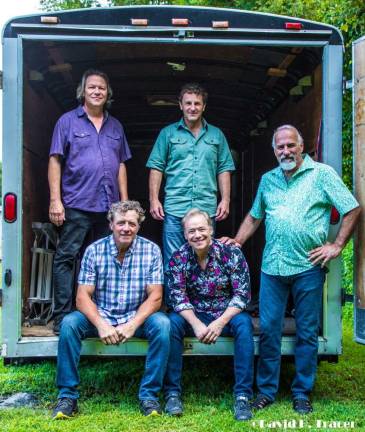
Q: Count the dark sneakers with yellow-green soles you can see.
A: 2